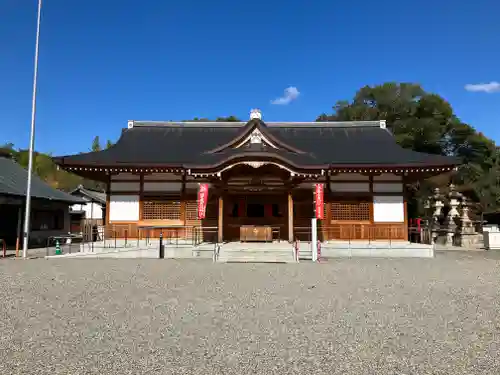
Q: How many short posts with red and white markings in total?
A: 2